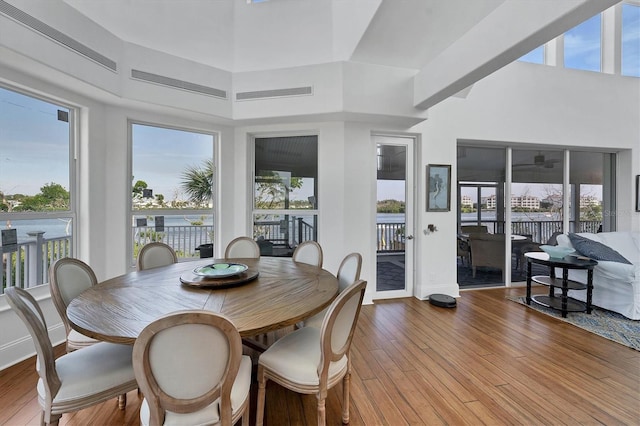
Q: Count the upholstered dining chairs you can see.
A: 8